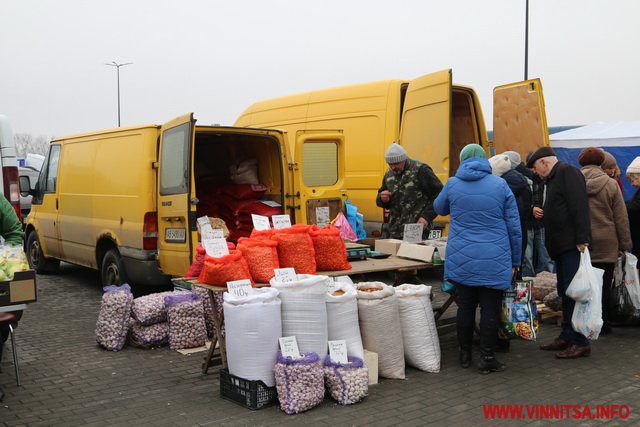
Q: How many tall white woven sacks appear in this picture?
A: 5